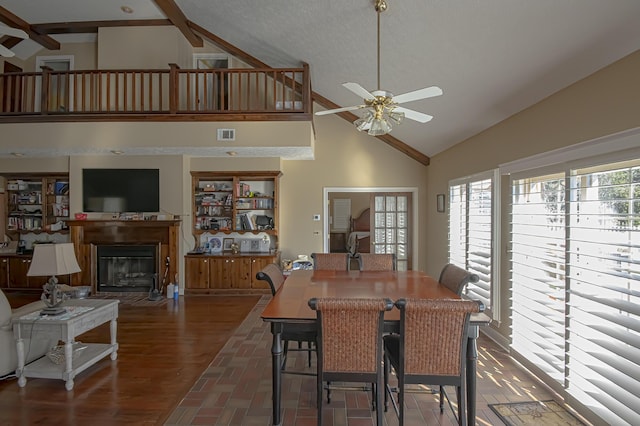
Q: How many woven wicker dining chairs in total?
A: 6